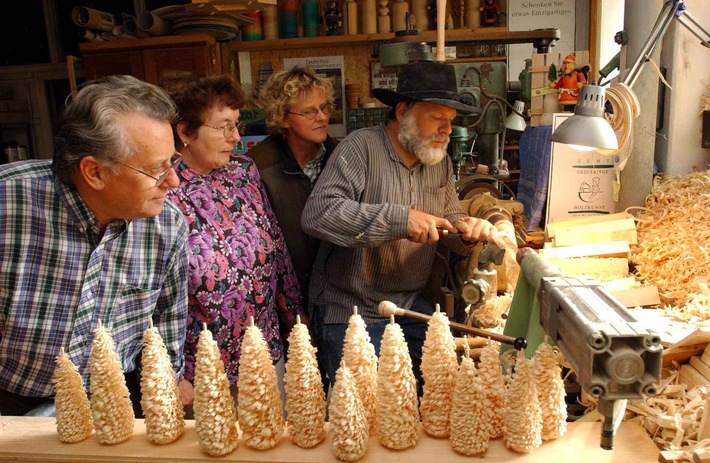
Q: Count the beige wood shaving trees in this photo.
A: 14